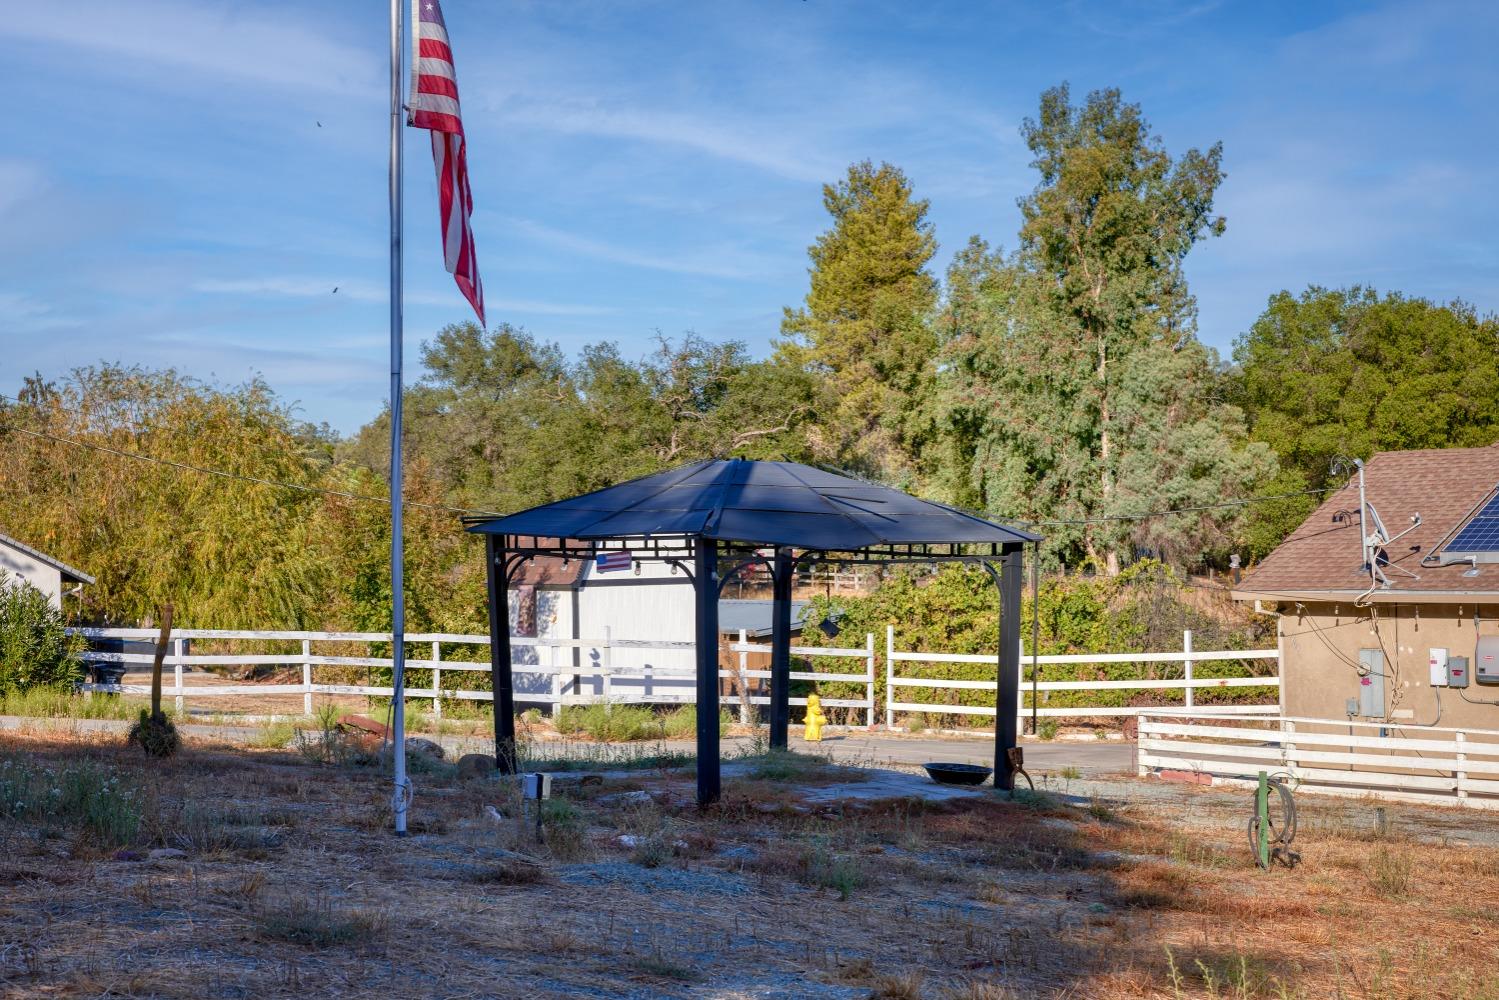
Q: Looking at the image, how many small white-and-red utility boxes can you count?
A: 1